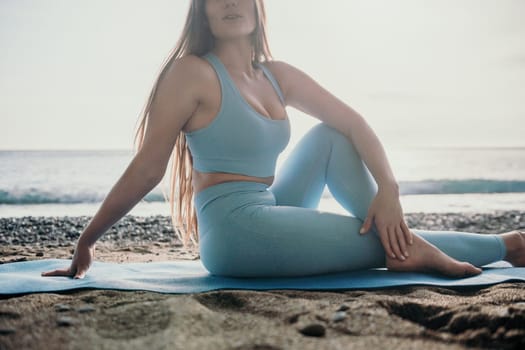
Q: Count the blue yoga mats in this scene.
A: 1